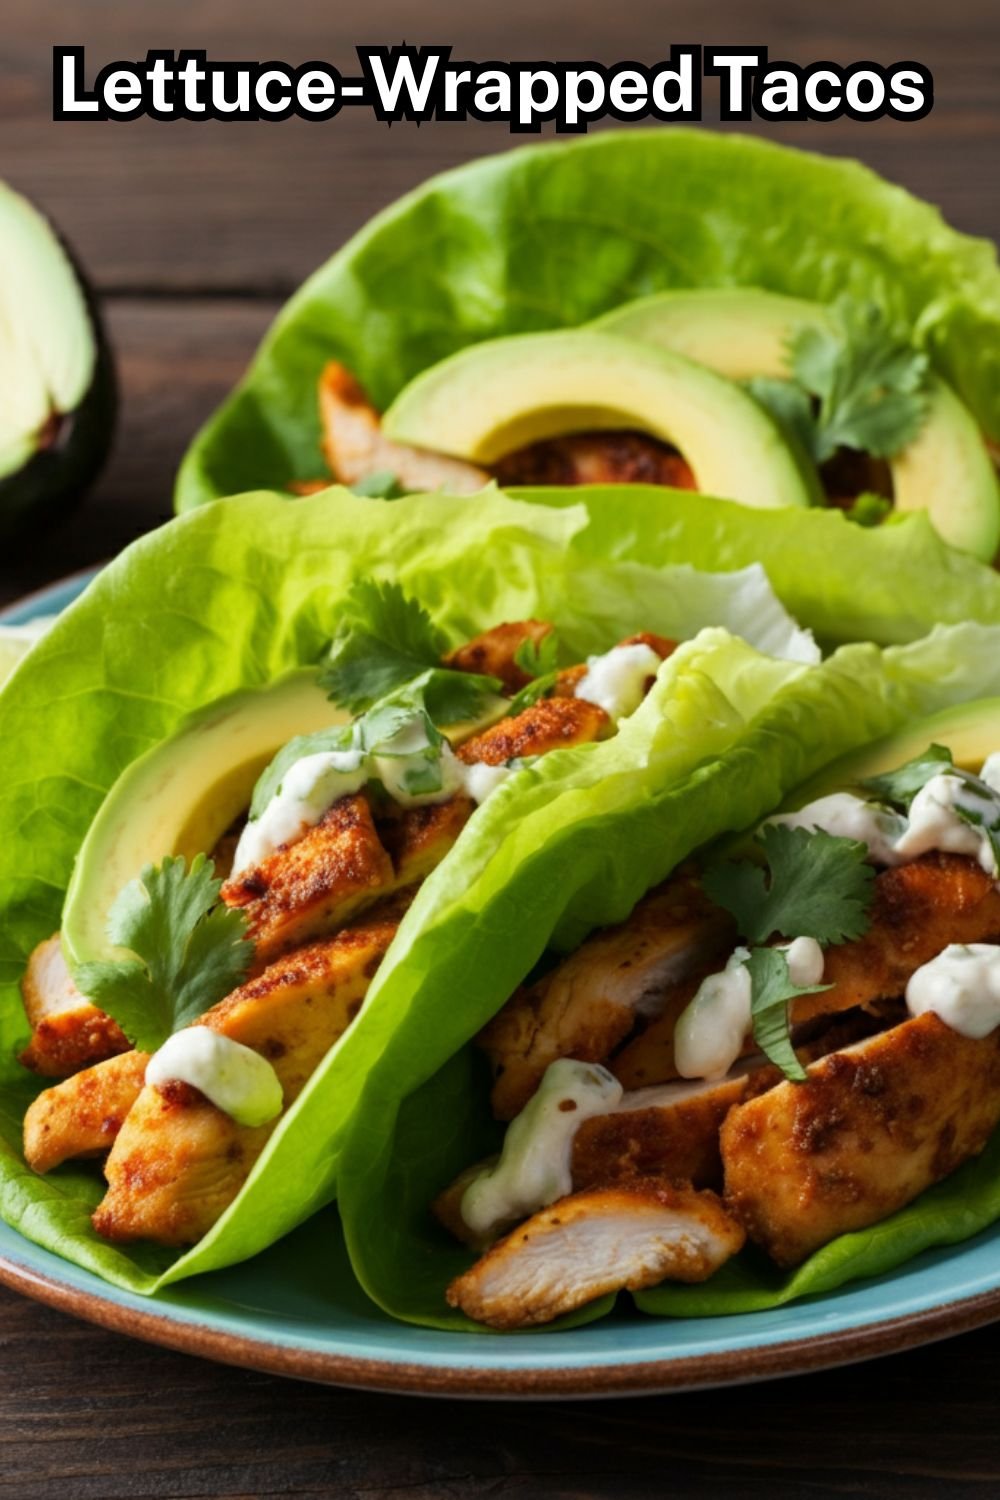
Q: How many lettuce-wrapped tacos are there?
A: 3